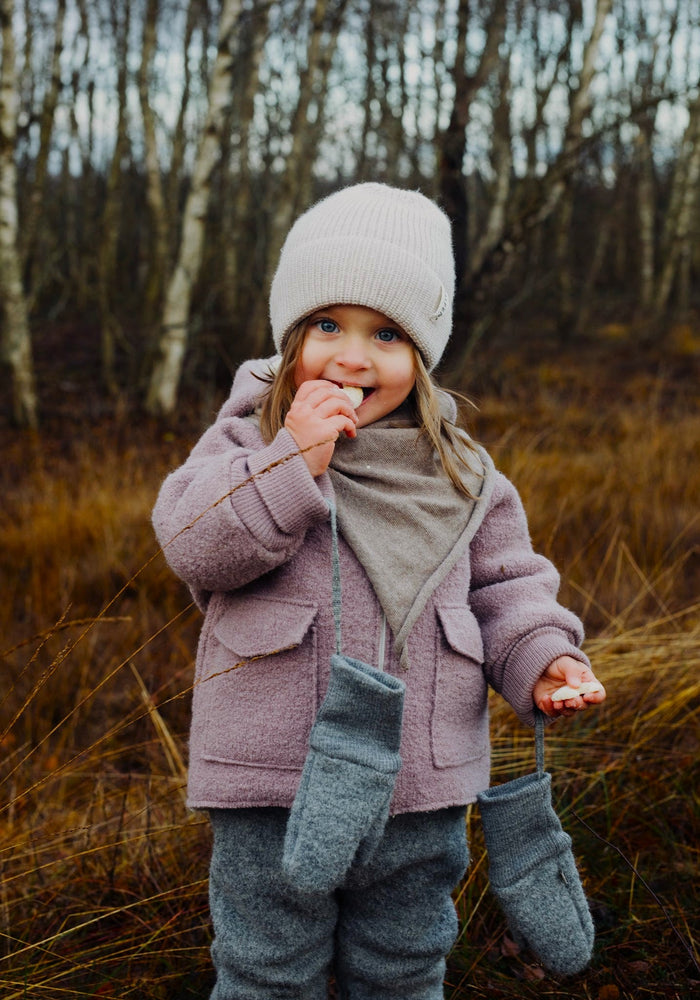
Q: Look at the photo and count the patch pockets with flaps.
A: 2